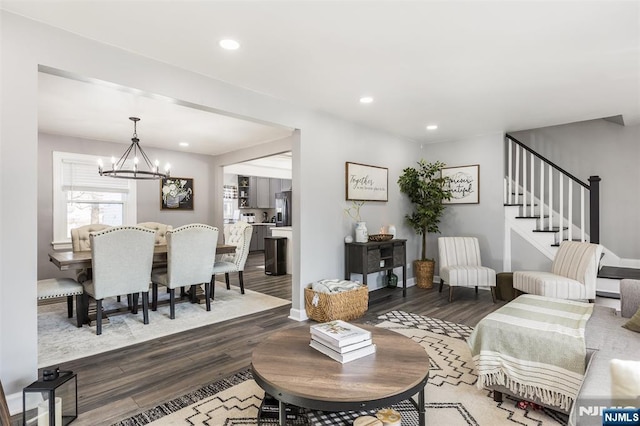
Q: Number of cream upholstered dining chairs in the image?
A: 6